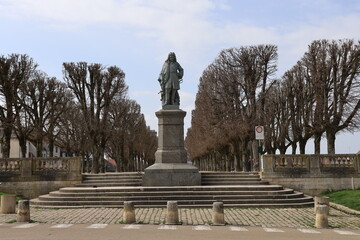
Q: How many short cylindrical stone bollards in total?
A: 7